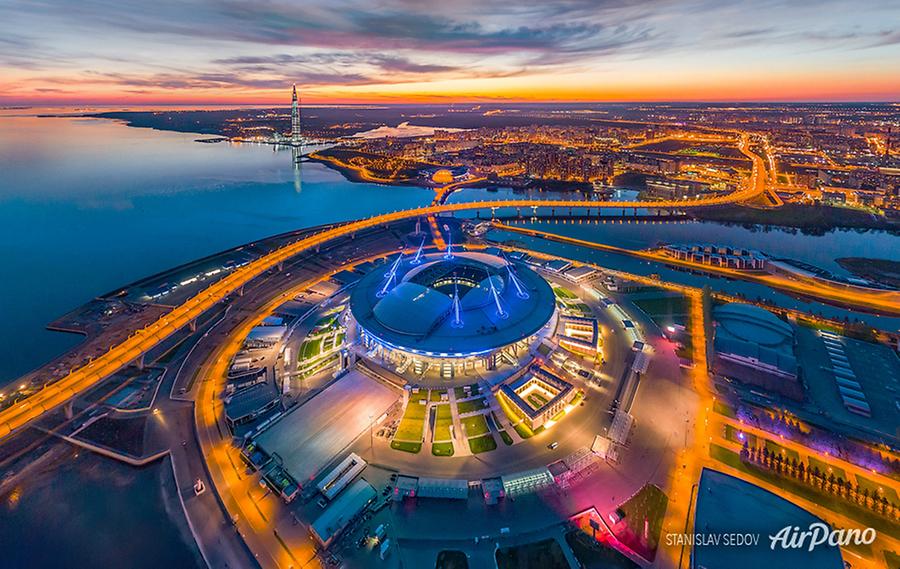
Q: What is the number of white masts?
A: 7